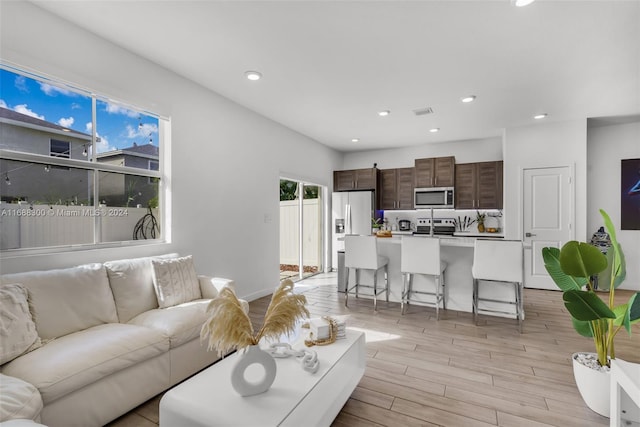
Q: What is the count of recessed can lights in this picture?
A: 7